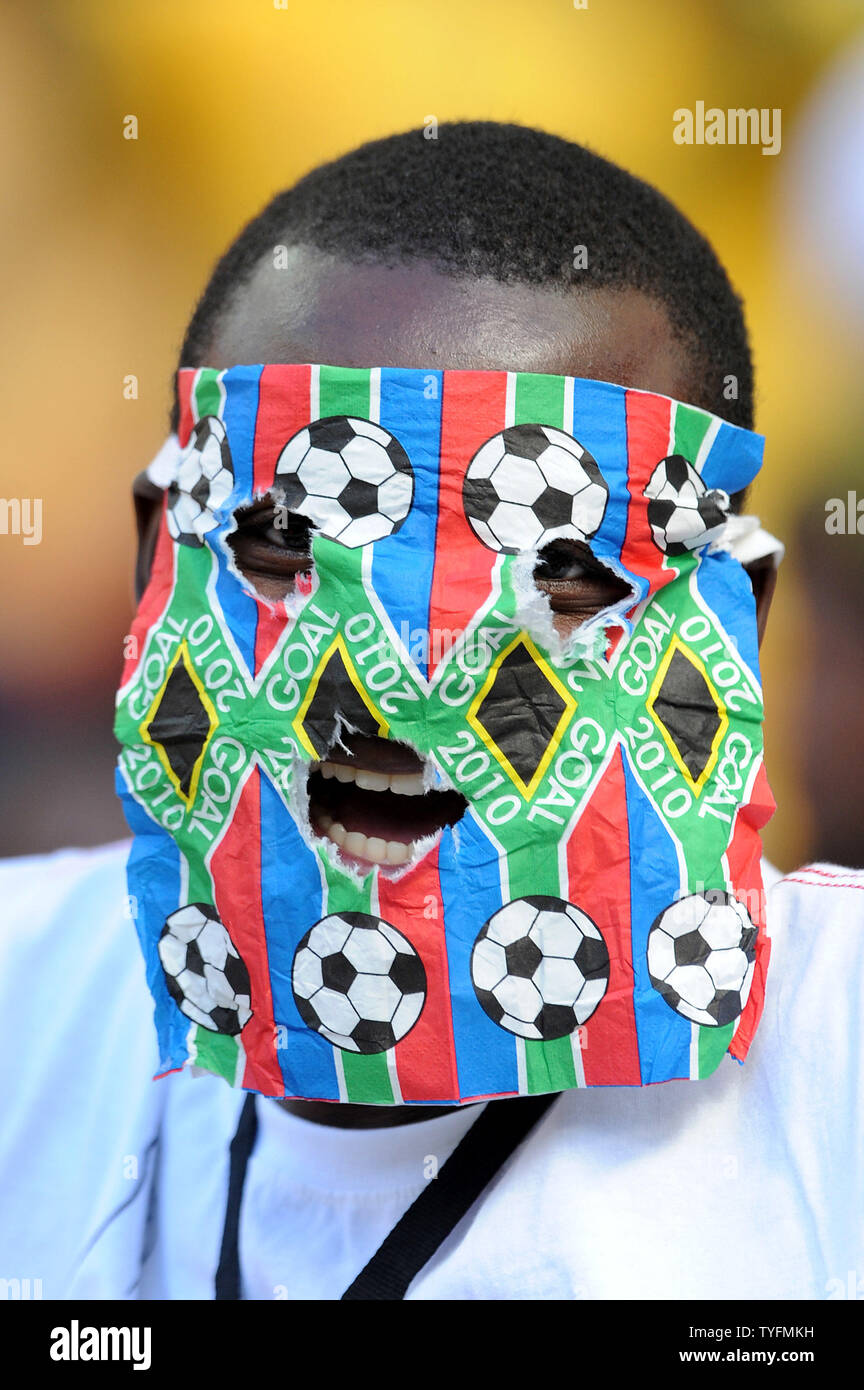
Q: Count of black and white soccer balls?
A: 8